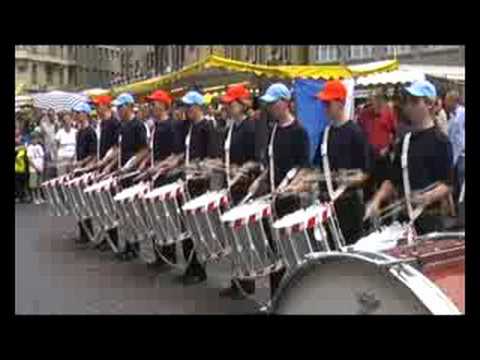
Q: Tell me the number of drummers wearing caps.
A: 9